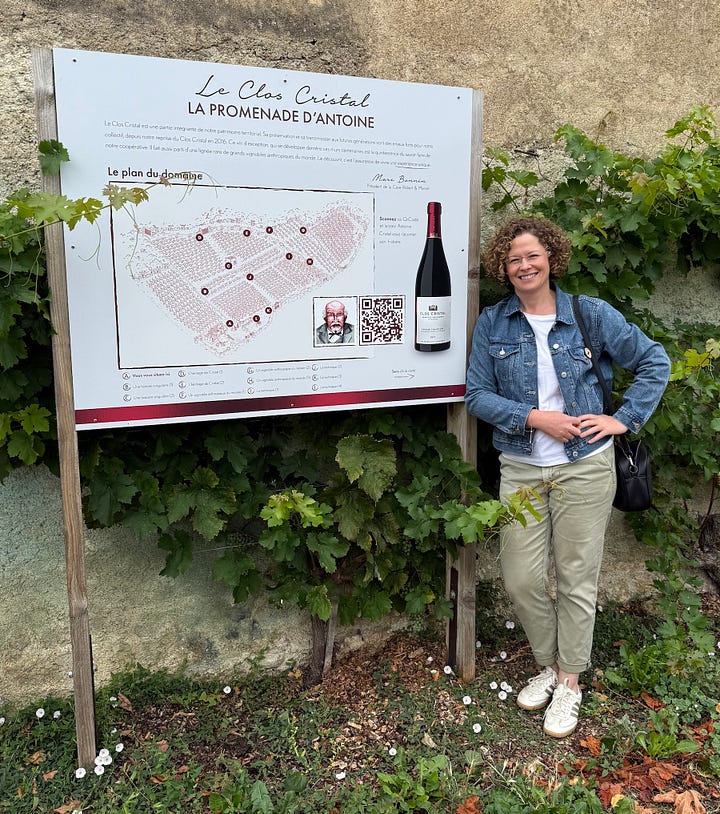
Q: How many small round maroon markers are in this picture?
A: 12